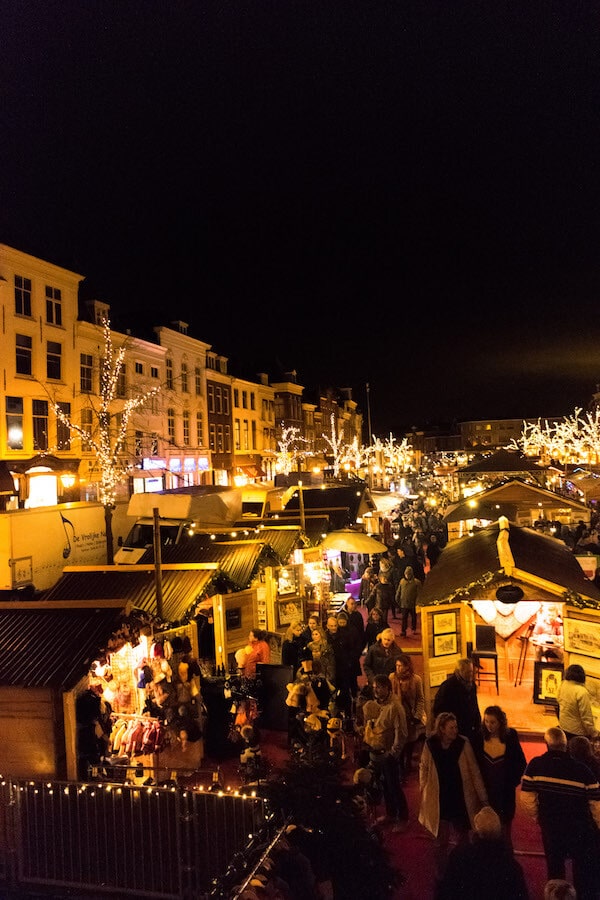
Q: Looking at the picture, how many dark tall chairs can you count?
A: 1